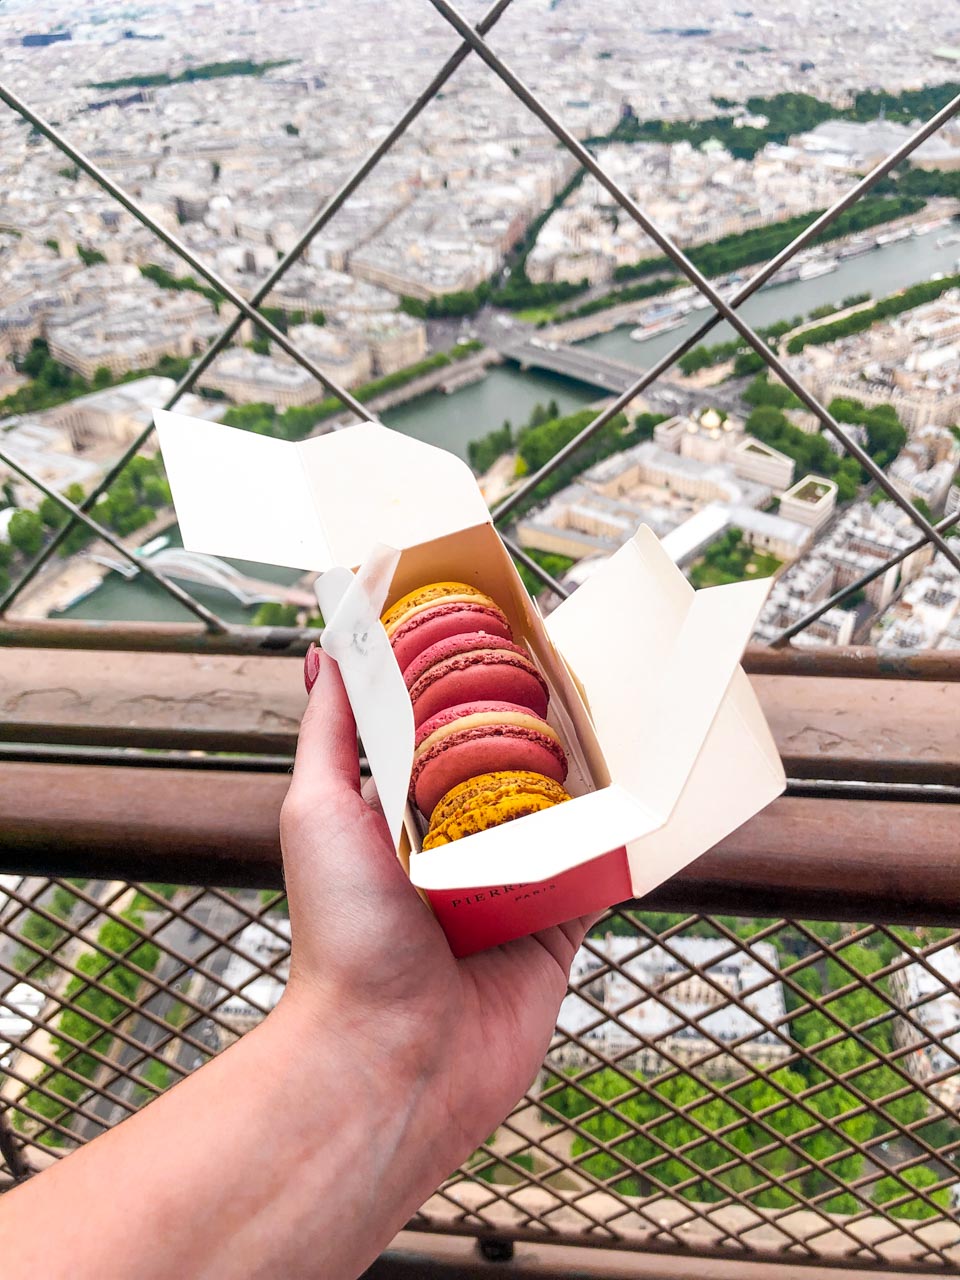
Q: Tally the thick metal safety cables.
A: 6